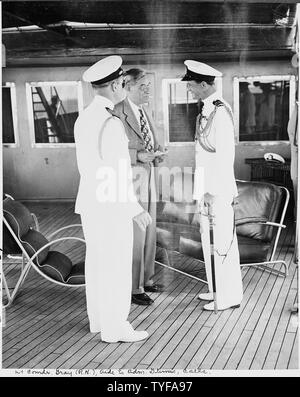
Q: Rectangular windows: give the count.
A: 4